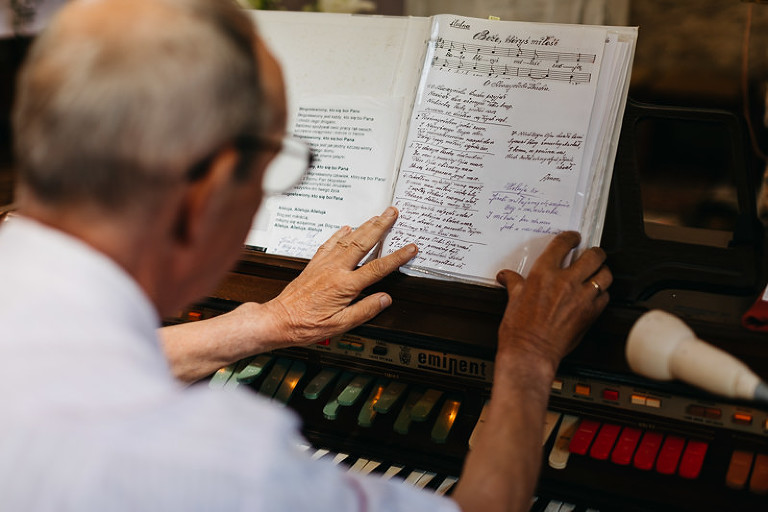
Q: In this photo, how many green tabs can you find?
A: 13